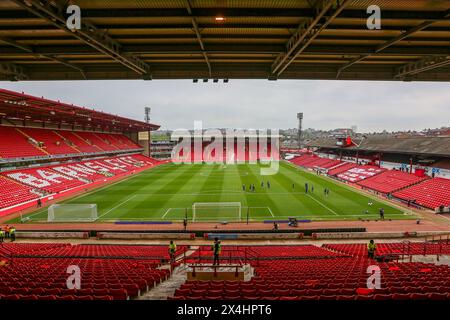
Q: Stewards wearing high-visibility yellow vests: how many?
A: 5